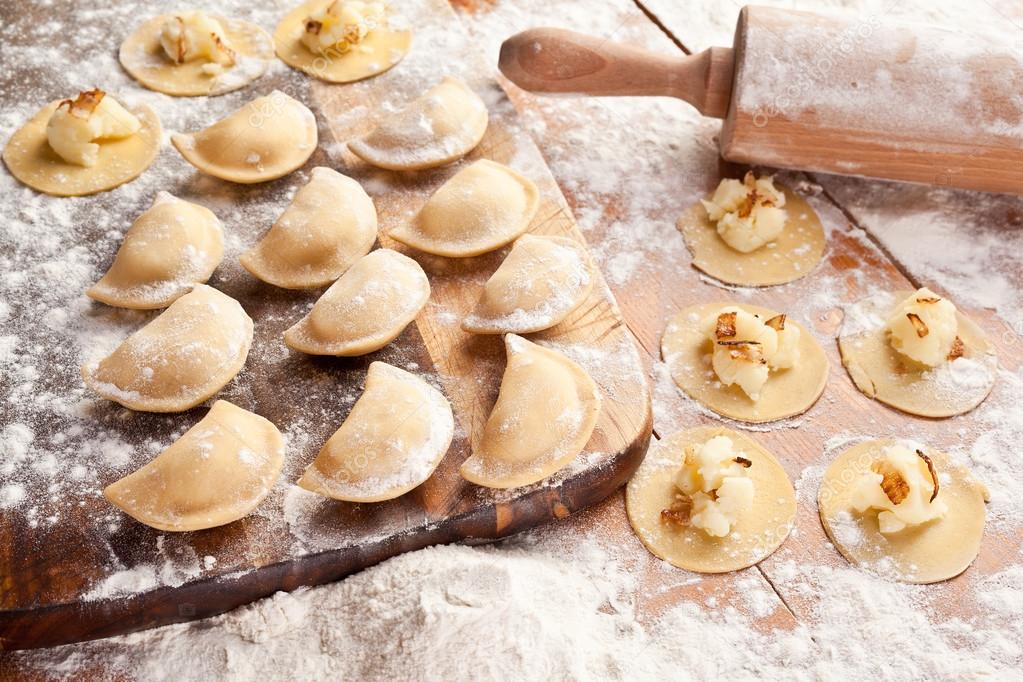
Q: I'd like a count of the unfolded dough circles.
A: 8